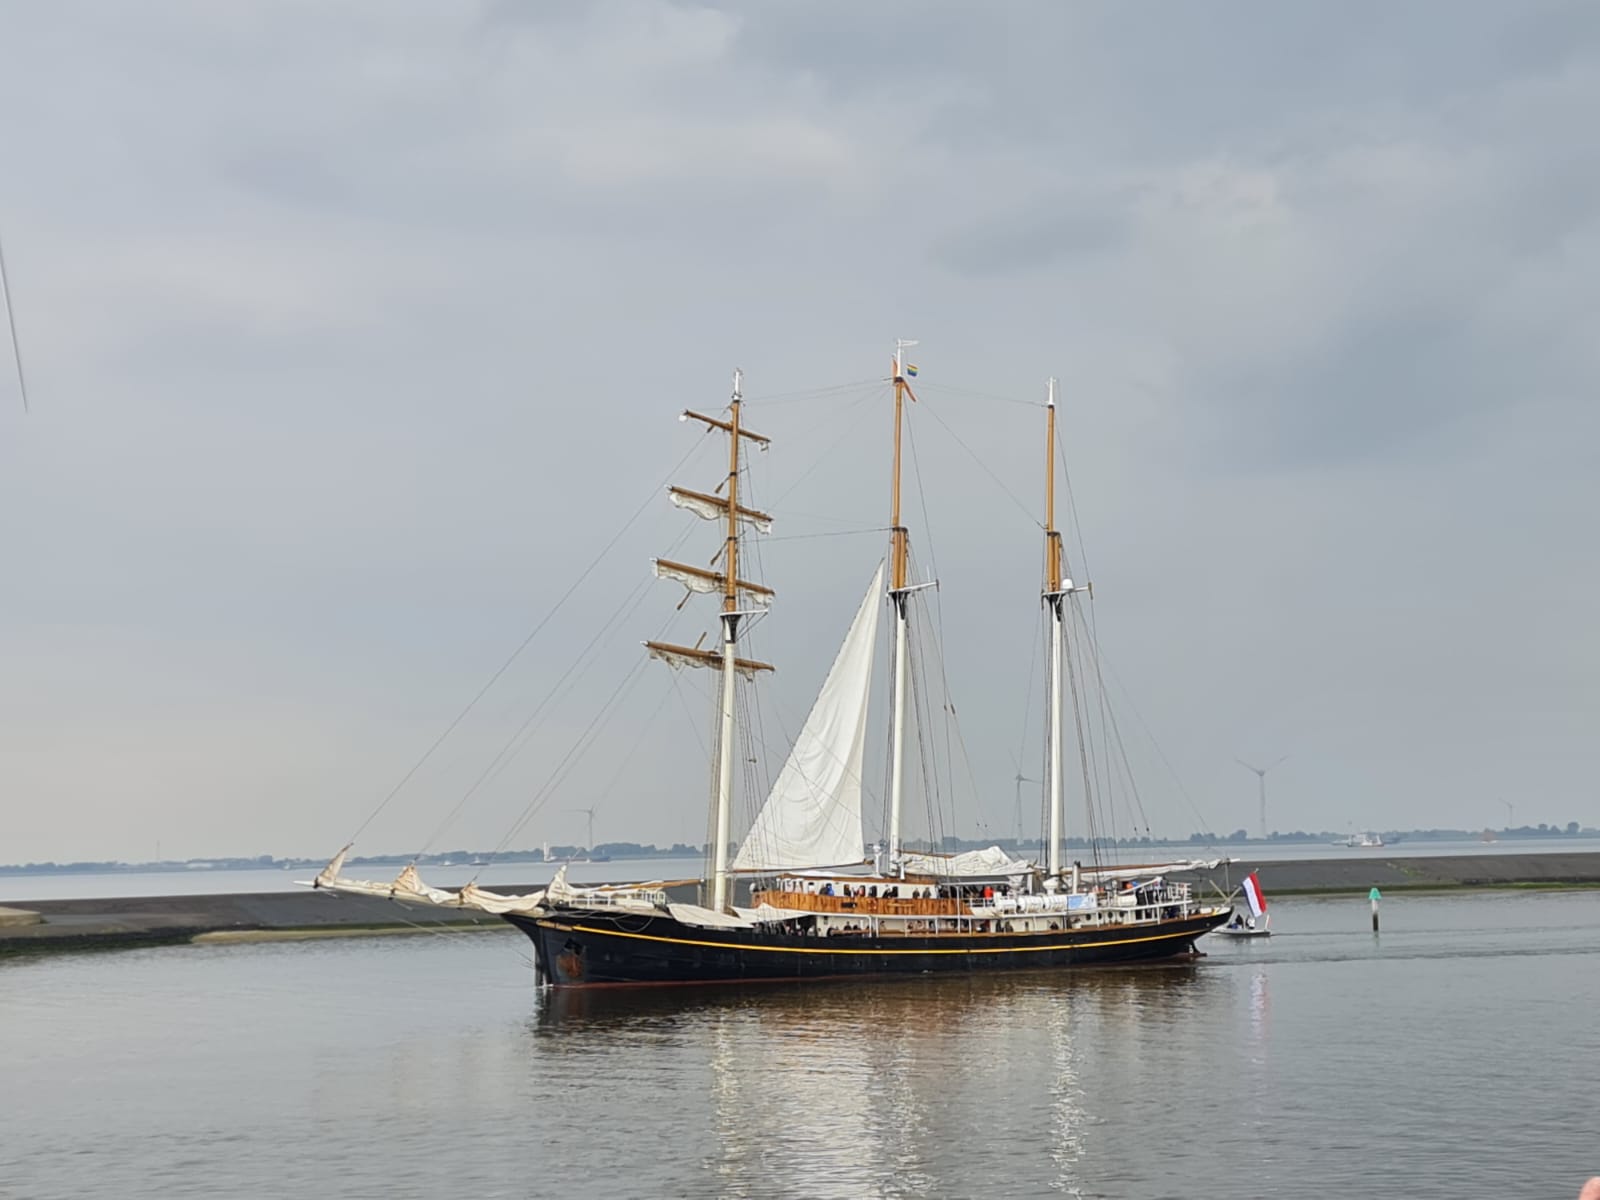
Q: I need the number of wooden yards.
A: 4